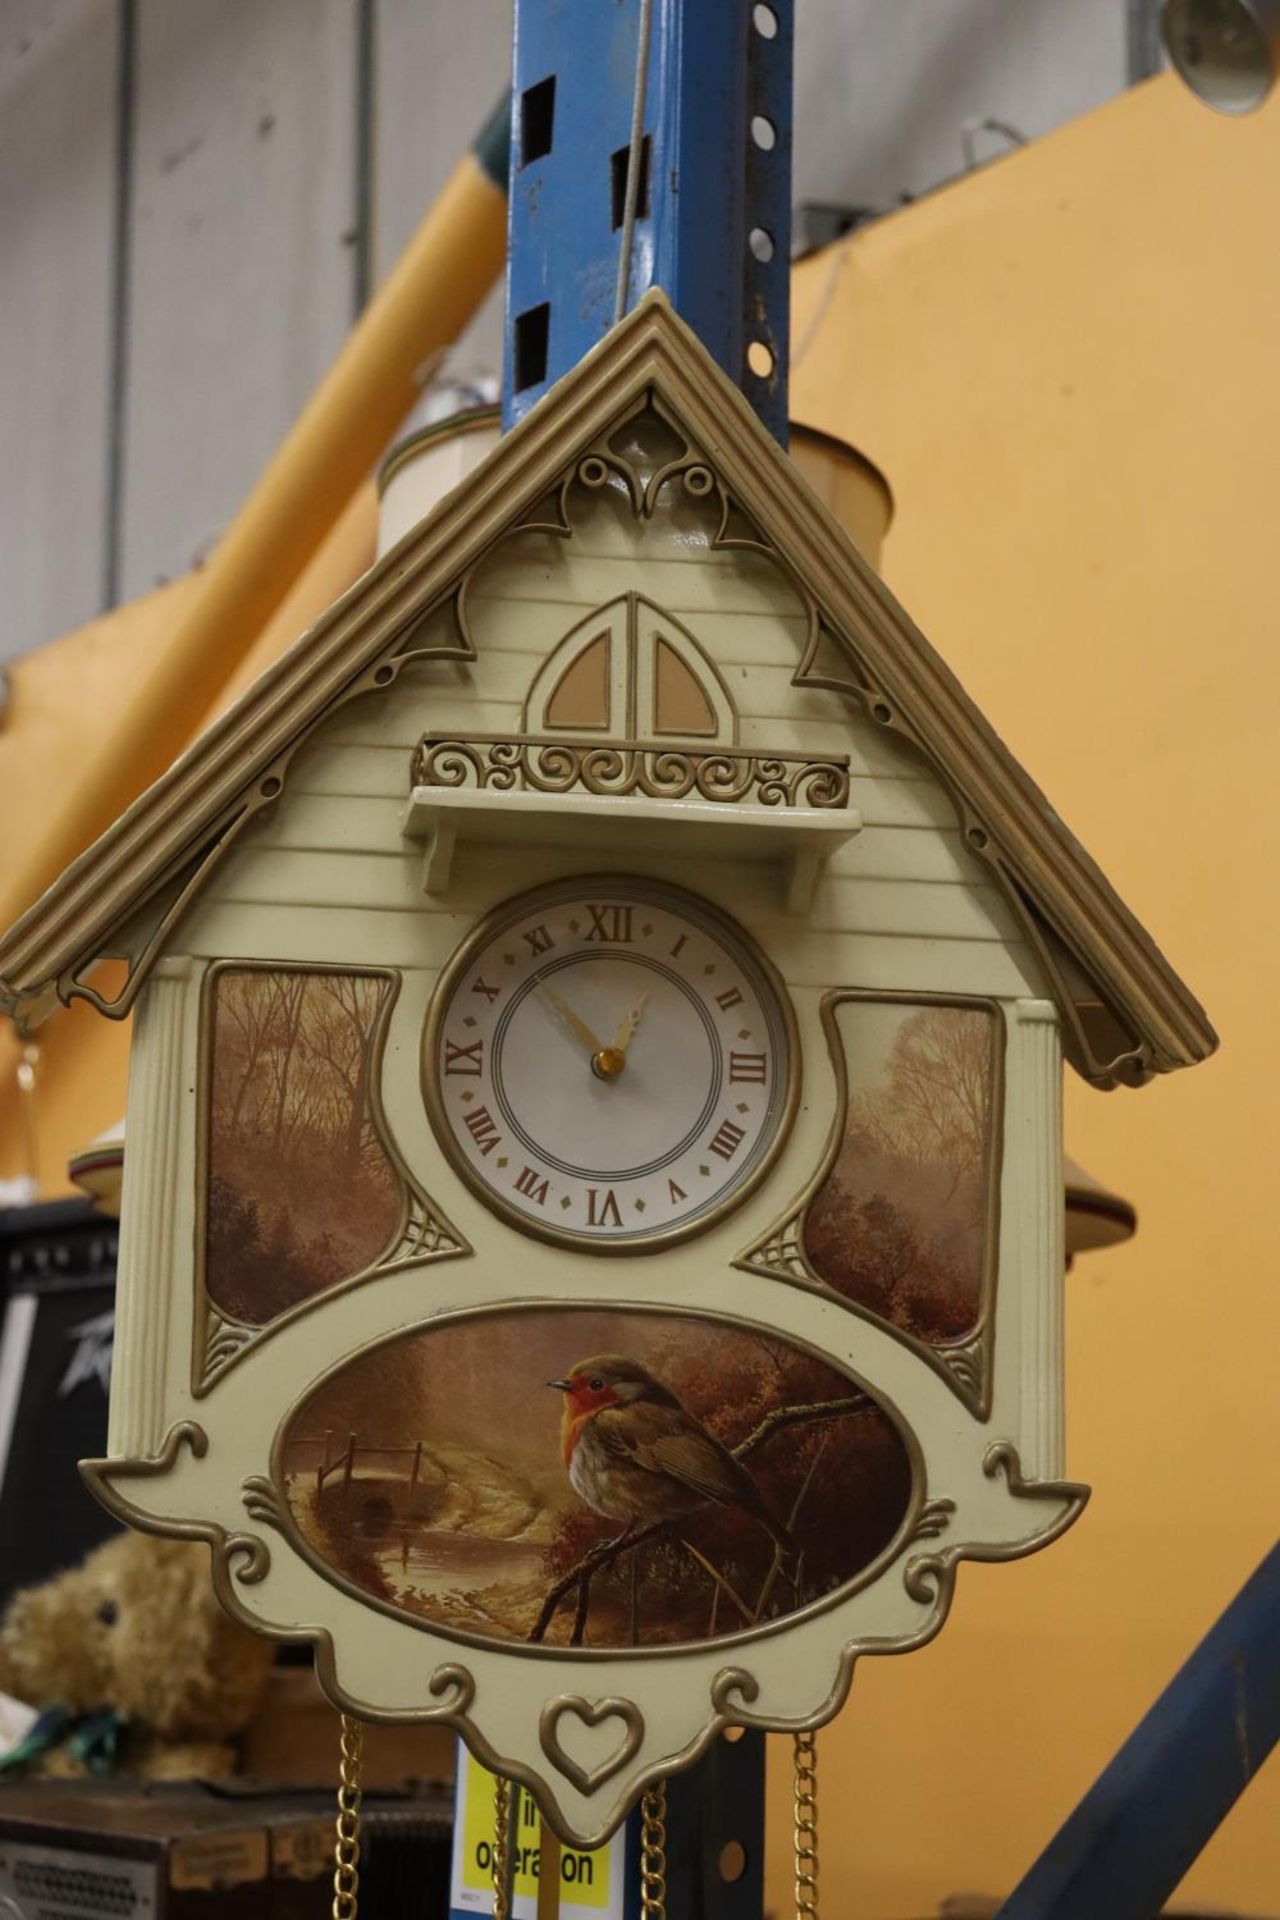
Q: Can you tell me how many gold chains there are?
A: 4